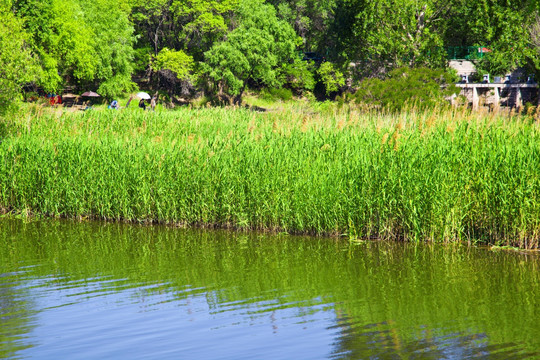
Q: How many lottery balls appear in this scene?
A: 0